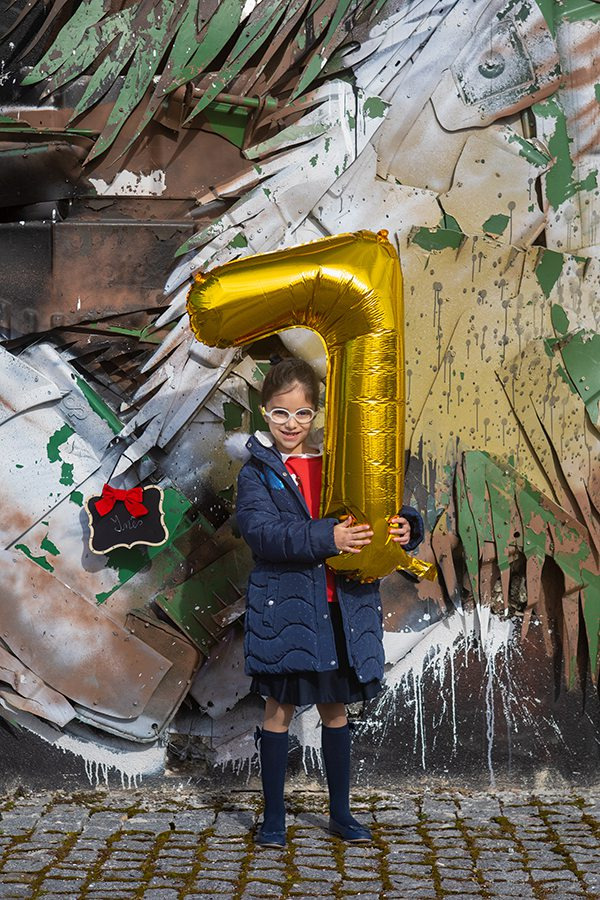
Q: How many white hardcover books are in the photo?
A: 0